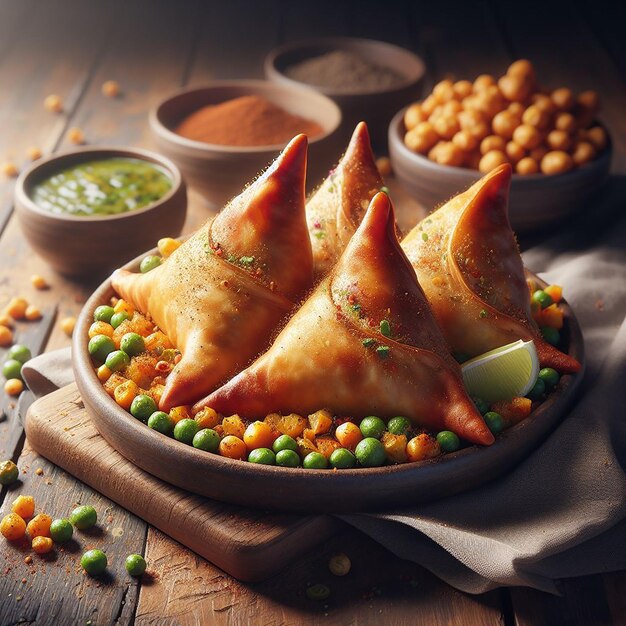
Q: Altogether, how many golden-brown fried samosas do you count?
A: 4